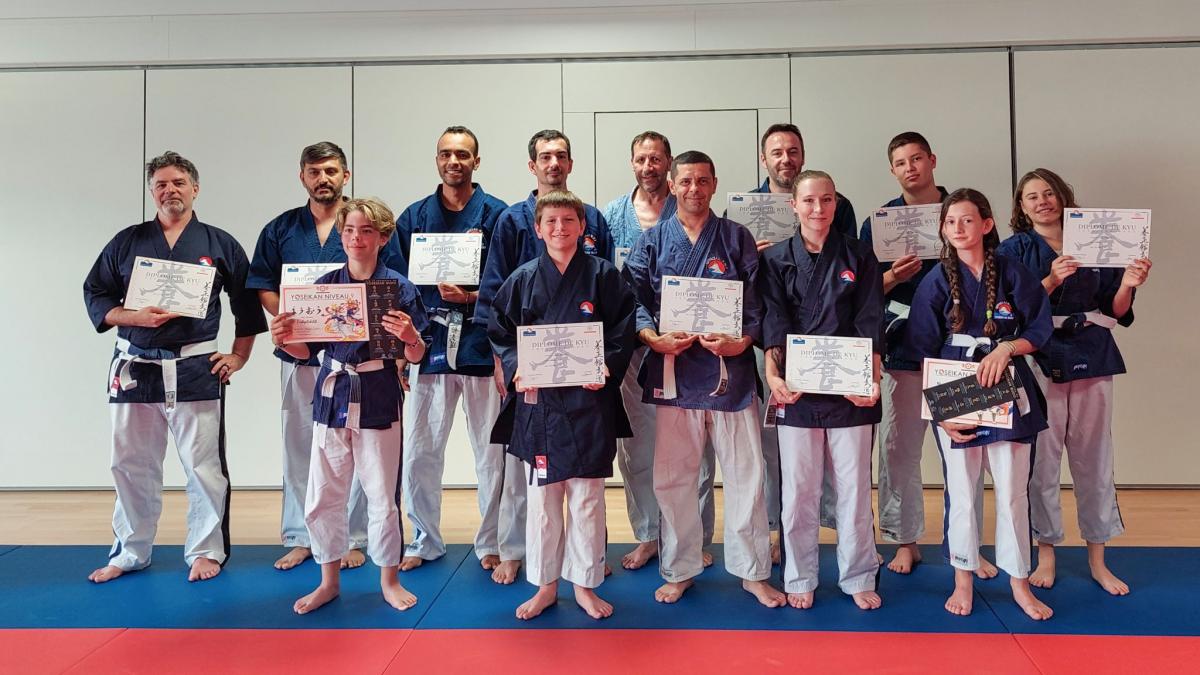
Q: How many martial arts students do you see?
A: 13